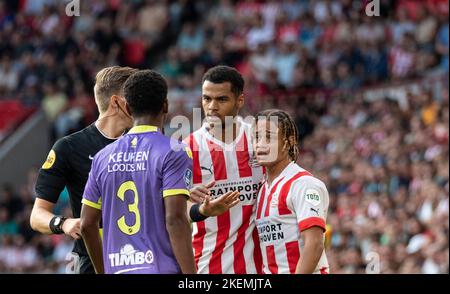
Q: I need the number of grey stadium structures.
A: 1